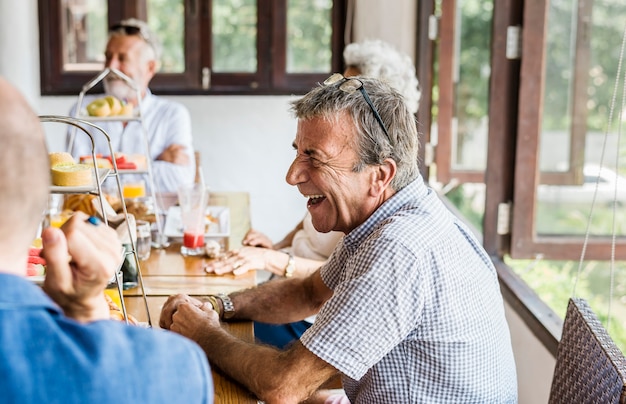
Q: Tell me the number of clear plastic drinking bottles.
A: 0